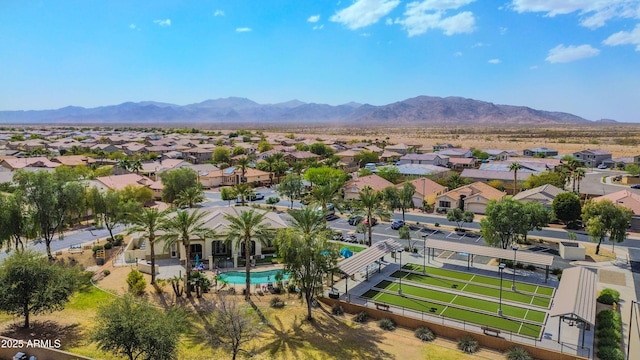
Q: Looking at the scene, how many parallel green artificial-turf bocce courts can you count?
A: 4